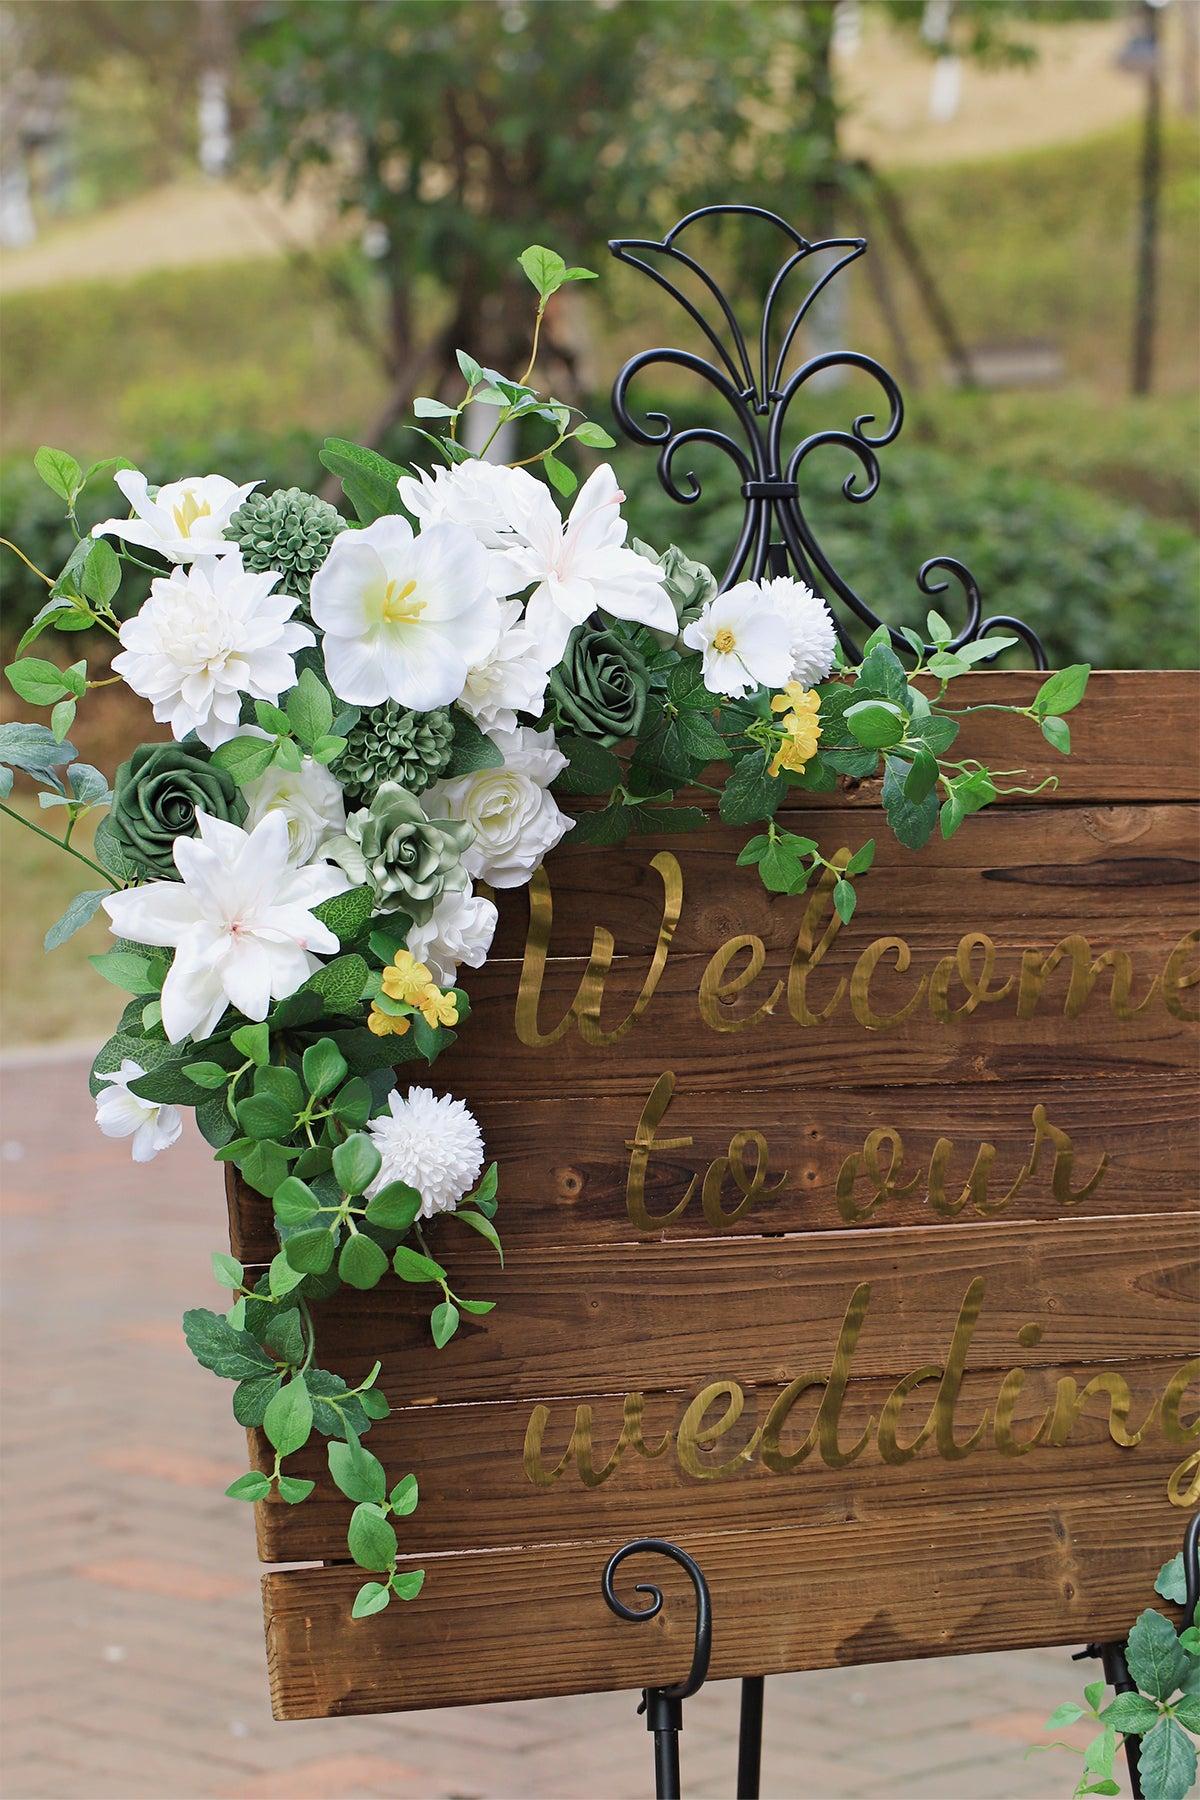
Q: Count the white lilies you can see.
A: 2